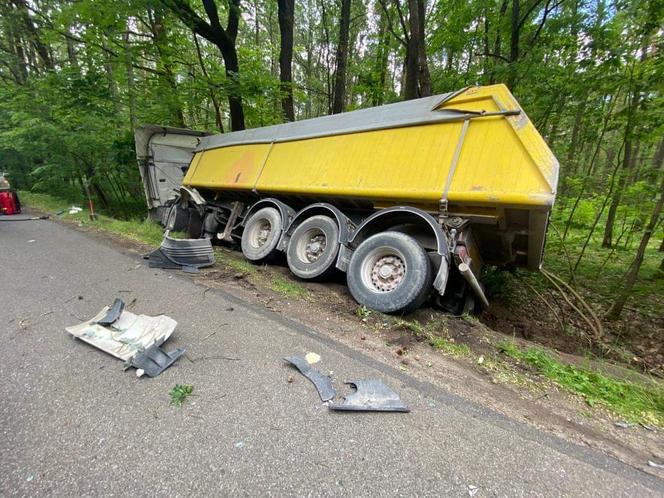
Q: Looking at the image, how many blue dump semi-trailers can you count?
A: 0